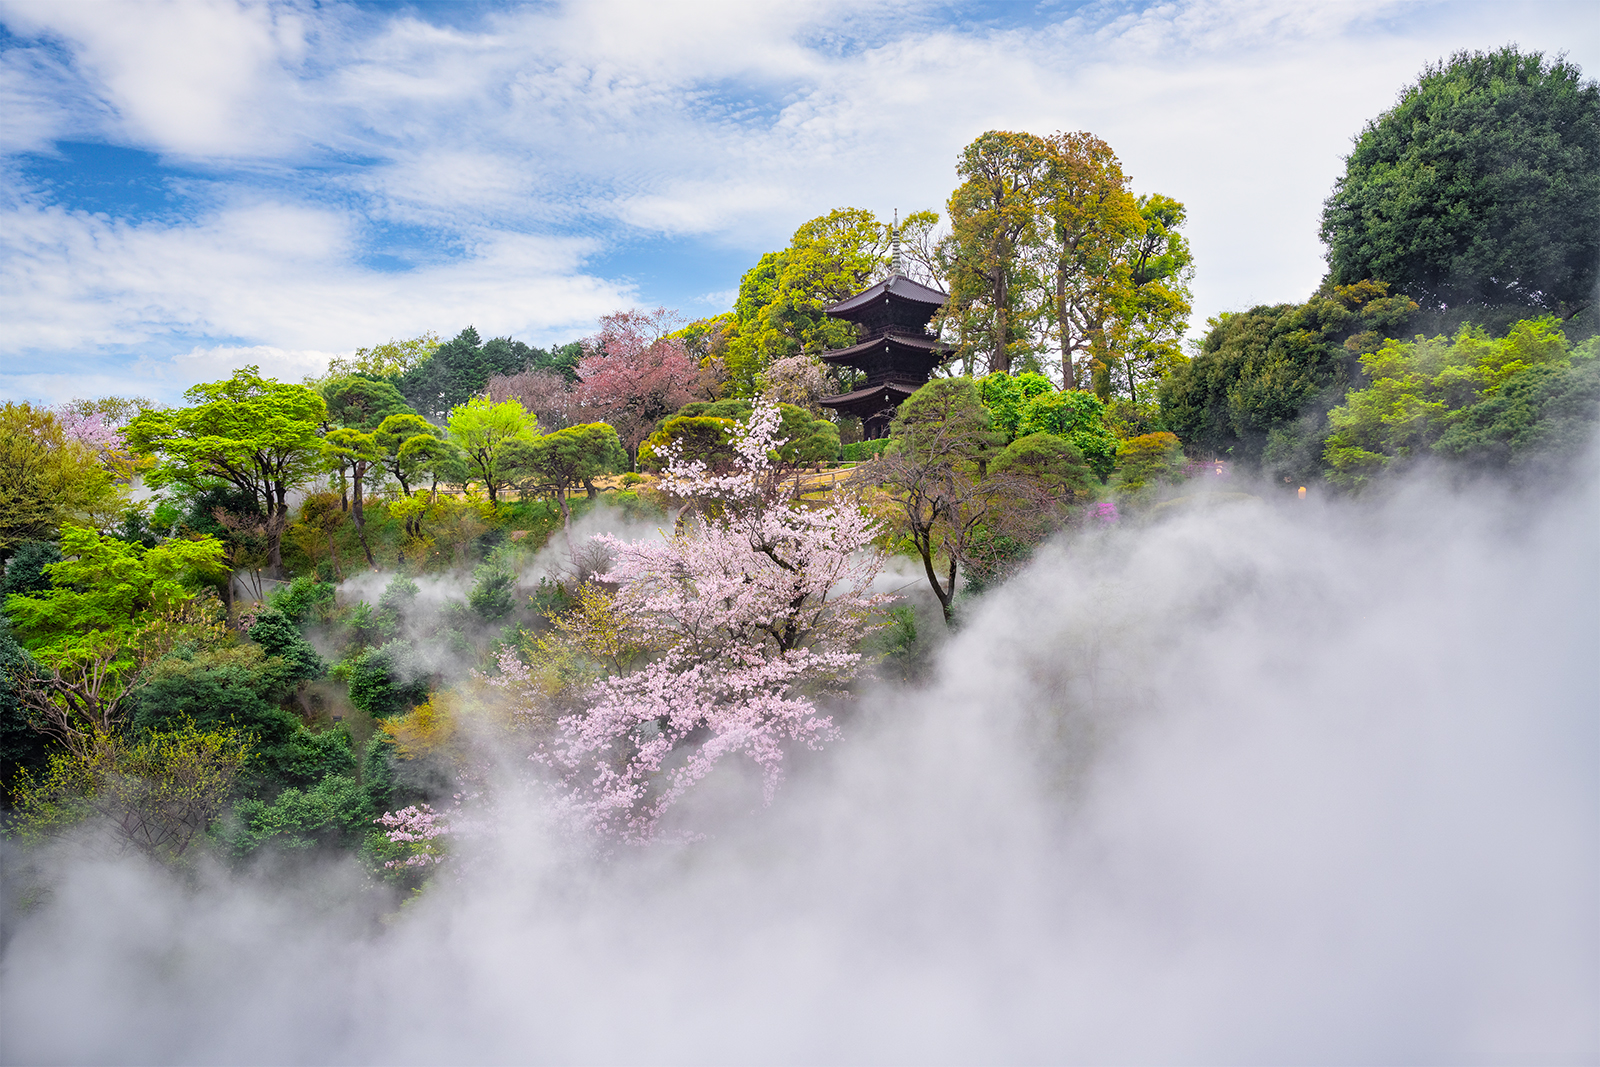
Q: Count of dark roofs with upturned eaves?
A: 3